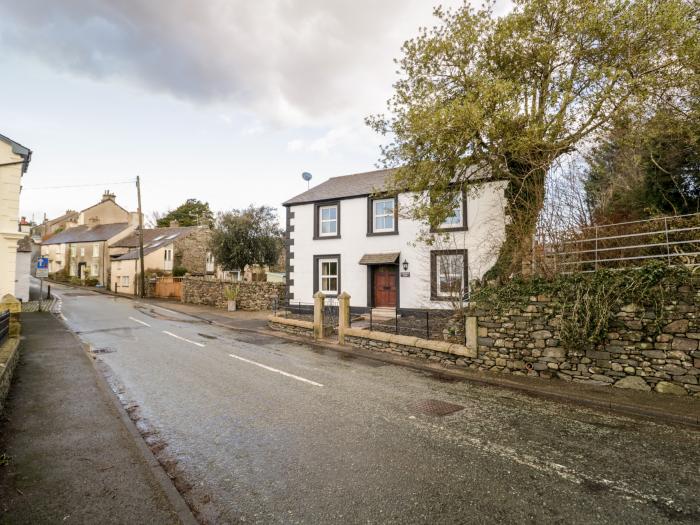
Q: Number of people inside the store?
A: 0